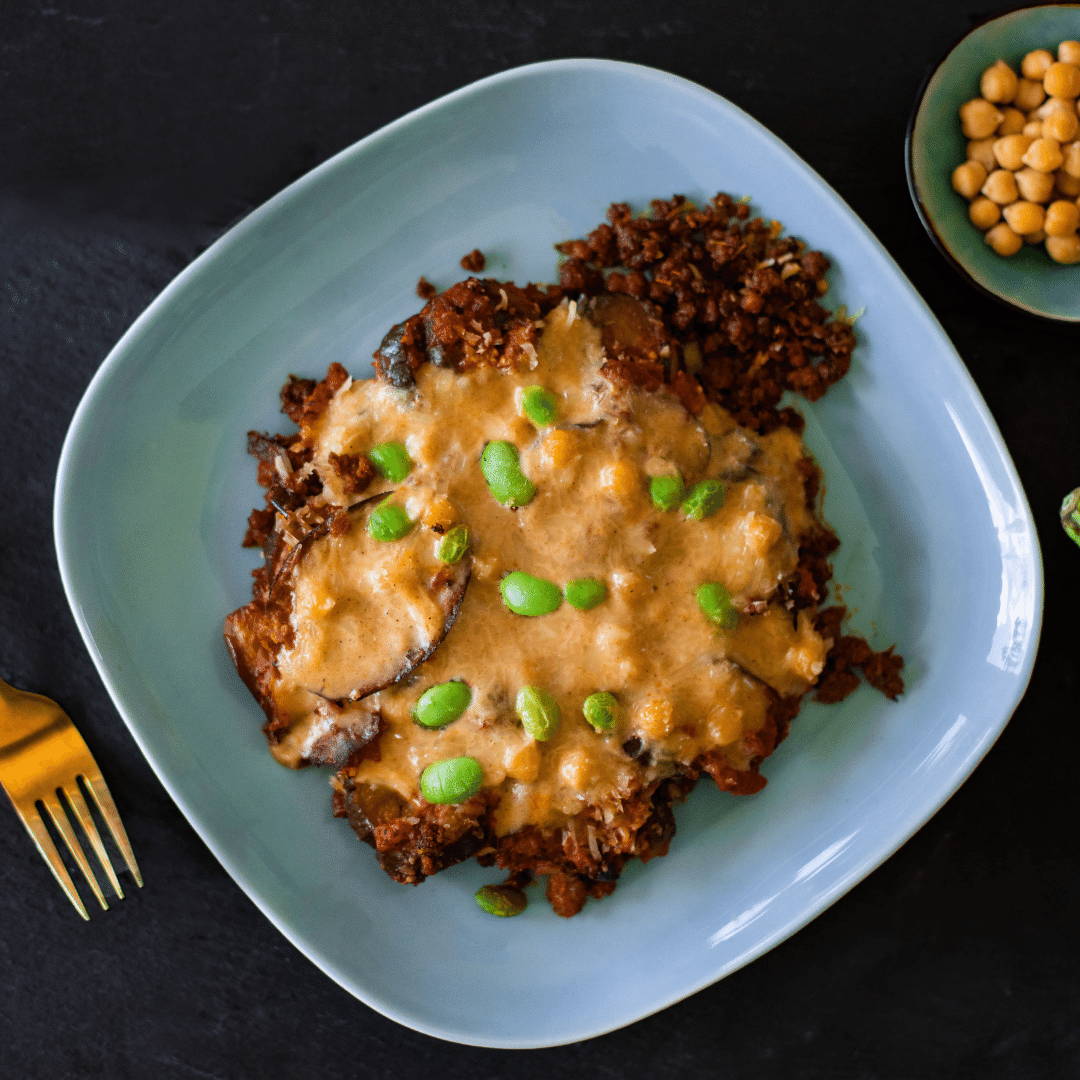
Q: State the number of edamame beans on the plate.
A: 15